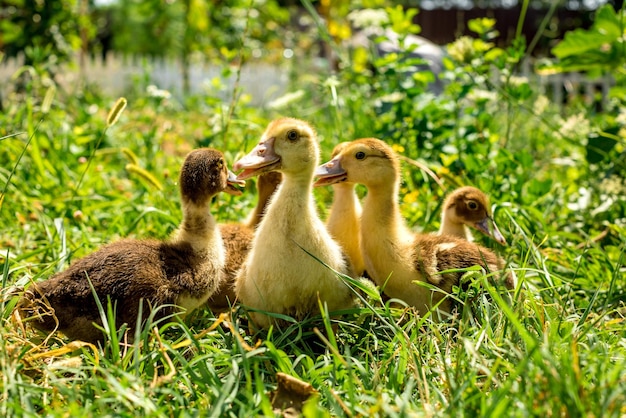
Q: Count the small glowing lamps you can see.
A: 0